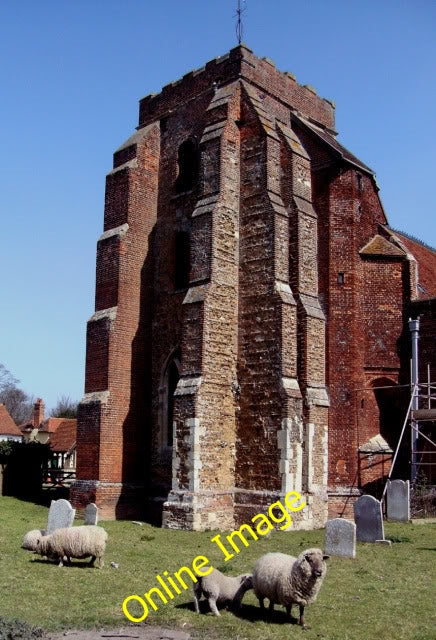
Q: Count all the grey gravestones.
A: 5